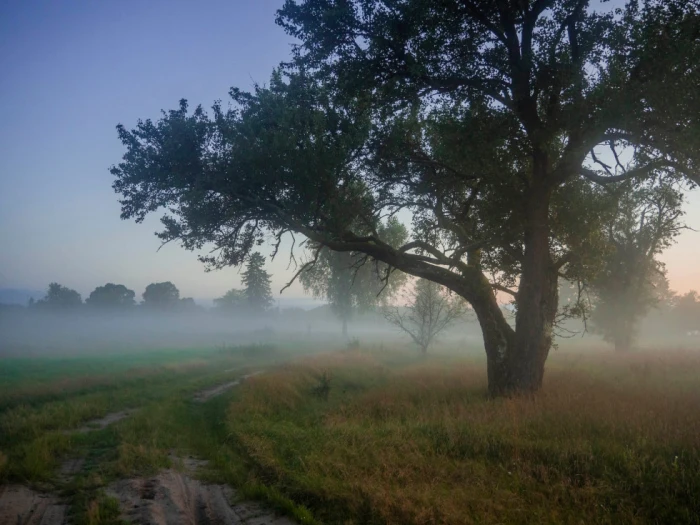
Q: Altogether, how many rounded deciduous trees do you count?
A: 3